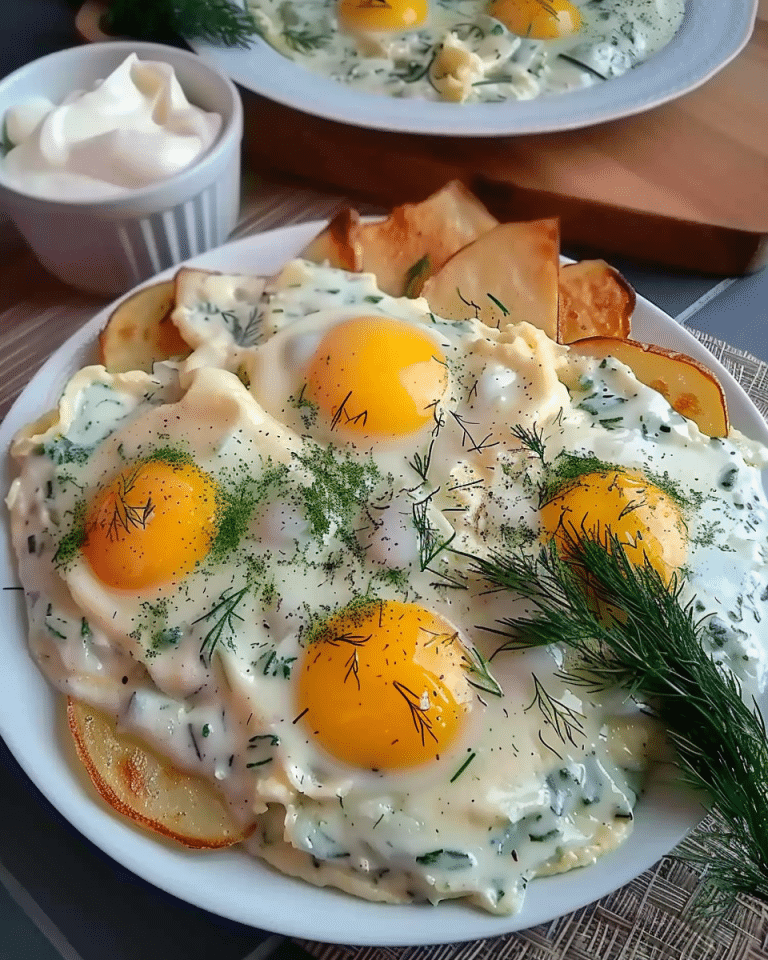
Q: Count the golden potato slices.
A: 7